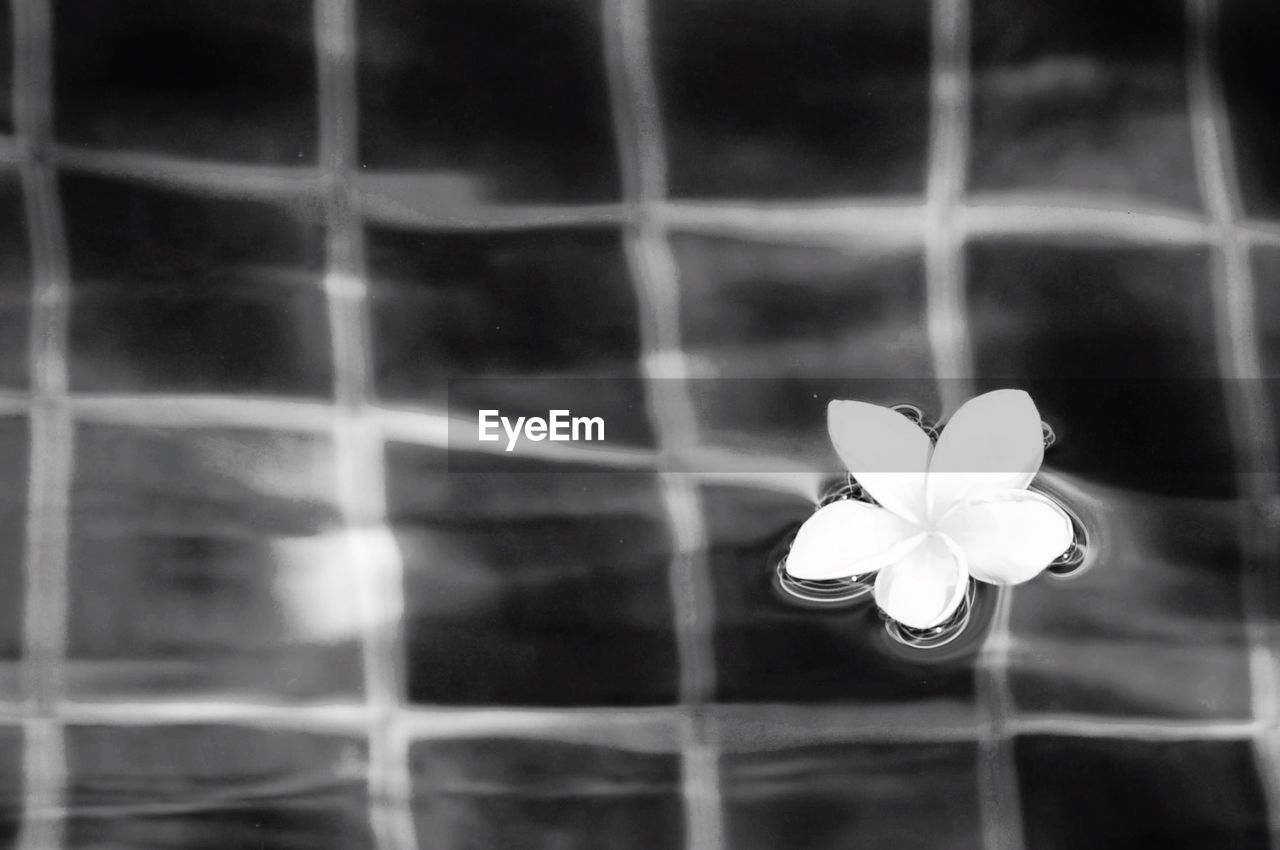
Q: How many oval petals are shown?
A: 5